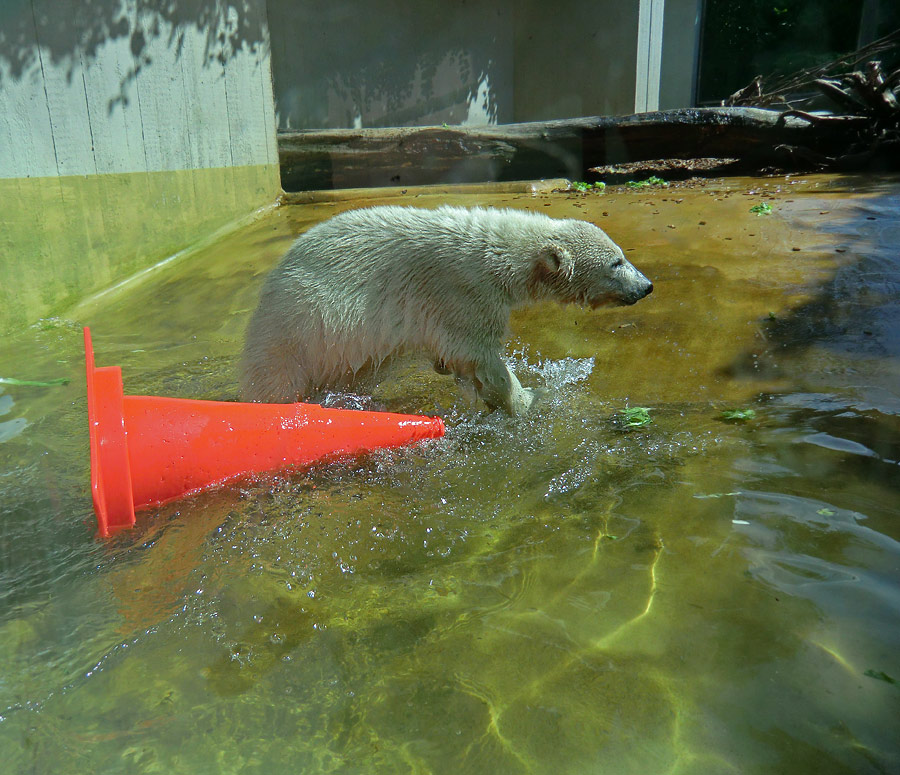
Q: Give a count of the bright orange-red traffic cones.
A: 1